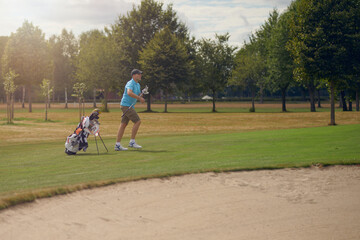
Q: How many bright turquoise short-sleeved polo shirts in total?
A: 1